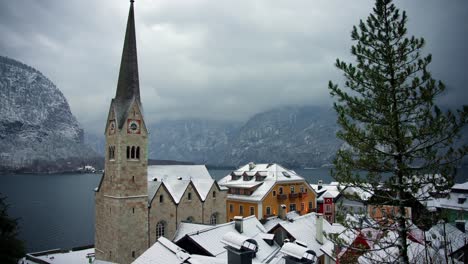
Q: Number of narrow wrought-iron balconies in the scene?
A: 3